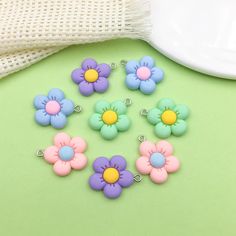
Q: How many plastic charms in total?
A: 8